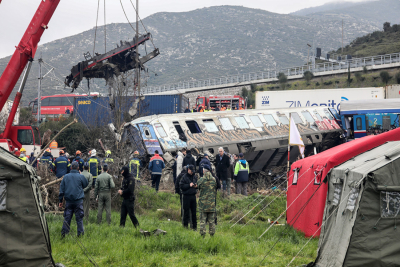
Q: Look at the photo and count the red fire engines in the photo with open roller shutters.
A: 1